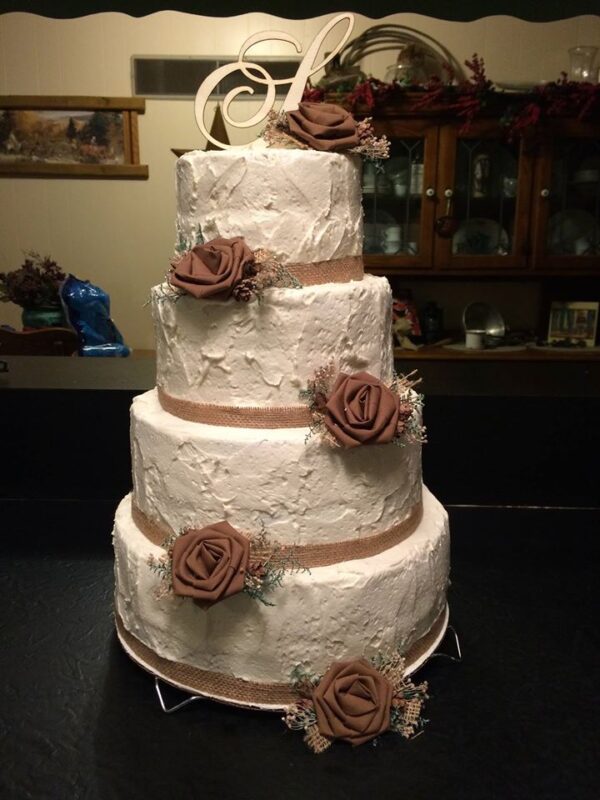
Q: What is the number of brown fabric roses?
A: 5